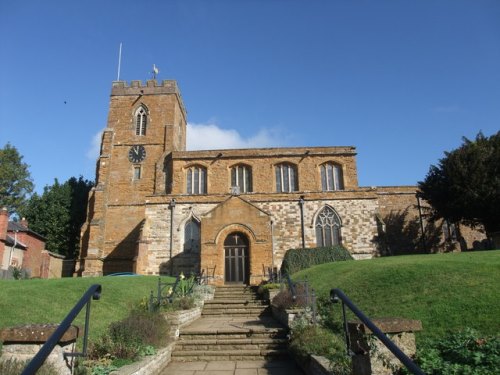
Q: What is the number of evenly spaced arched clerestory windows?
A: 4